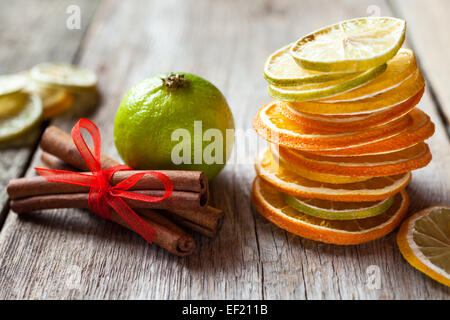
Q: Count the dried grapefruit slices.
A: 0